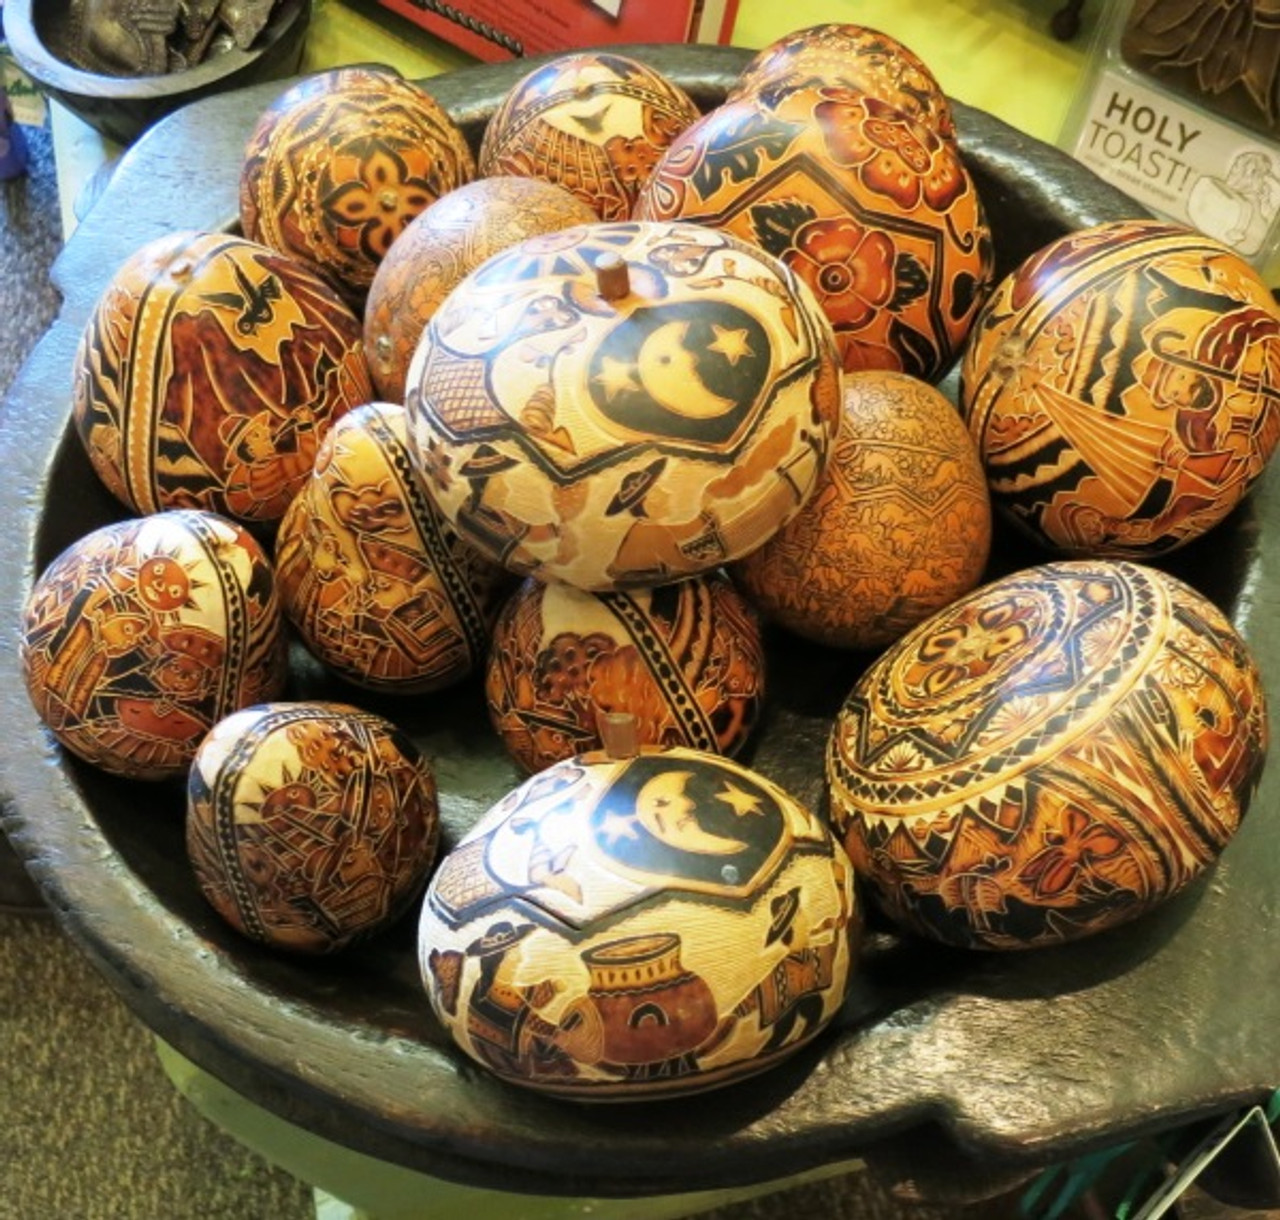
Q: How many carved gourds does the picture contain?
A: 15